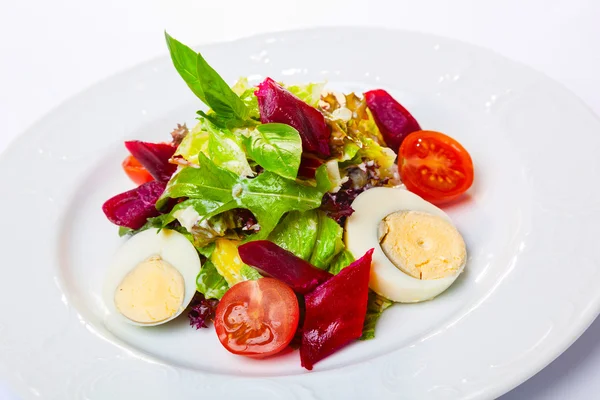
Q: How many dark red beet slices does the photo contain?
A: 6